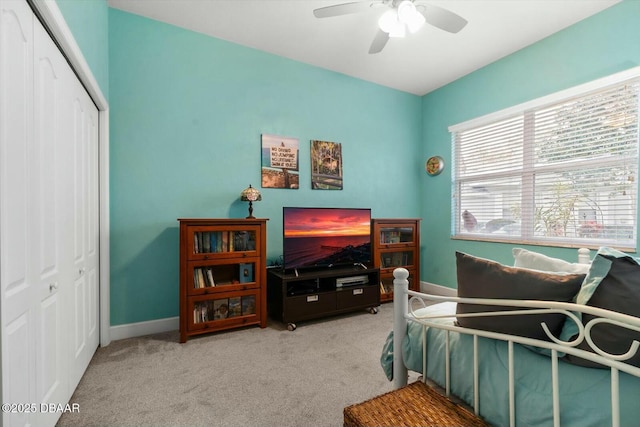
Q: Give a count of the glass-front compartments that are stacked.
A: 6